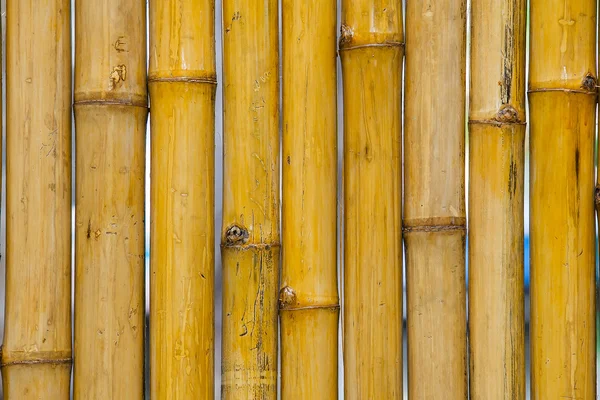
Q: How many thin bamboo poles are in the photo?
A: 9